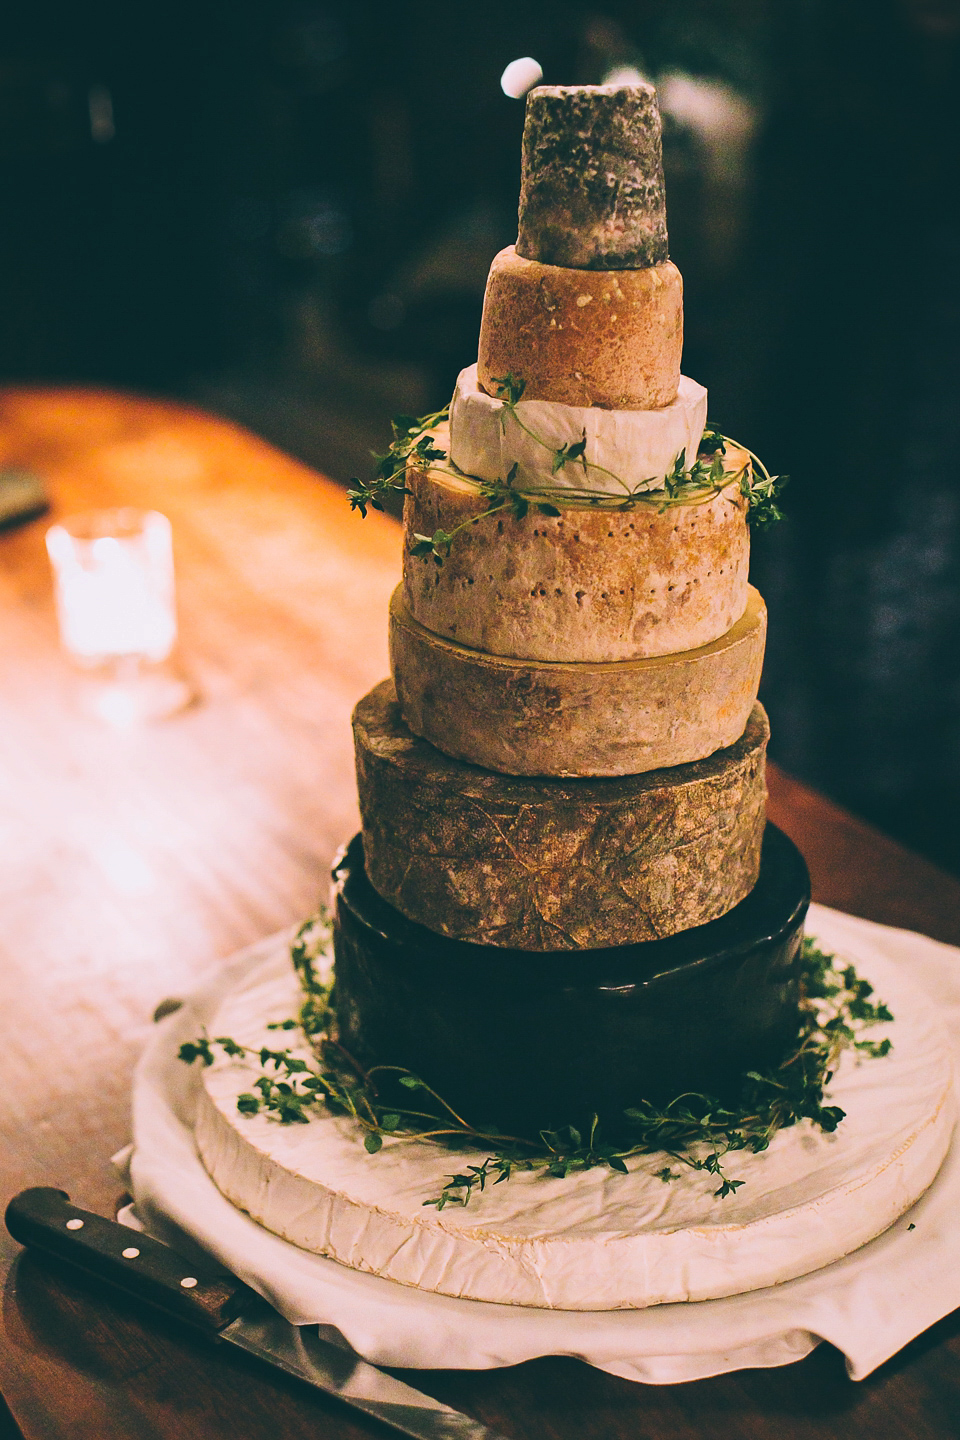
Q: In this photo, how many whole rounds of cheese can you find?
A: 8